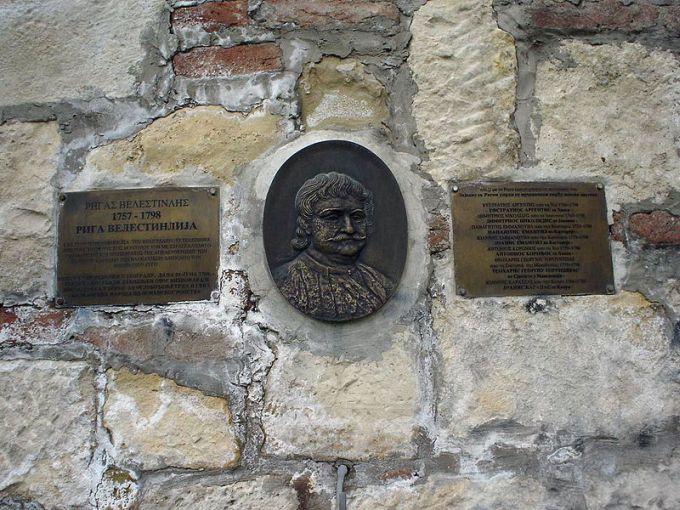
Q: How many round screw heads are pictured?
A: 8